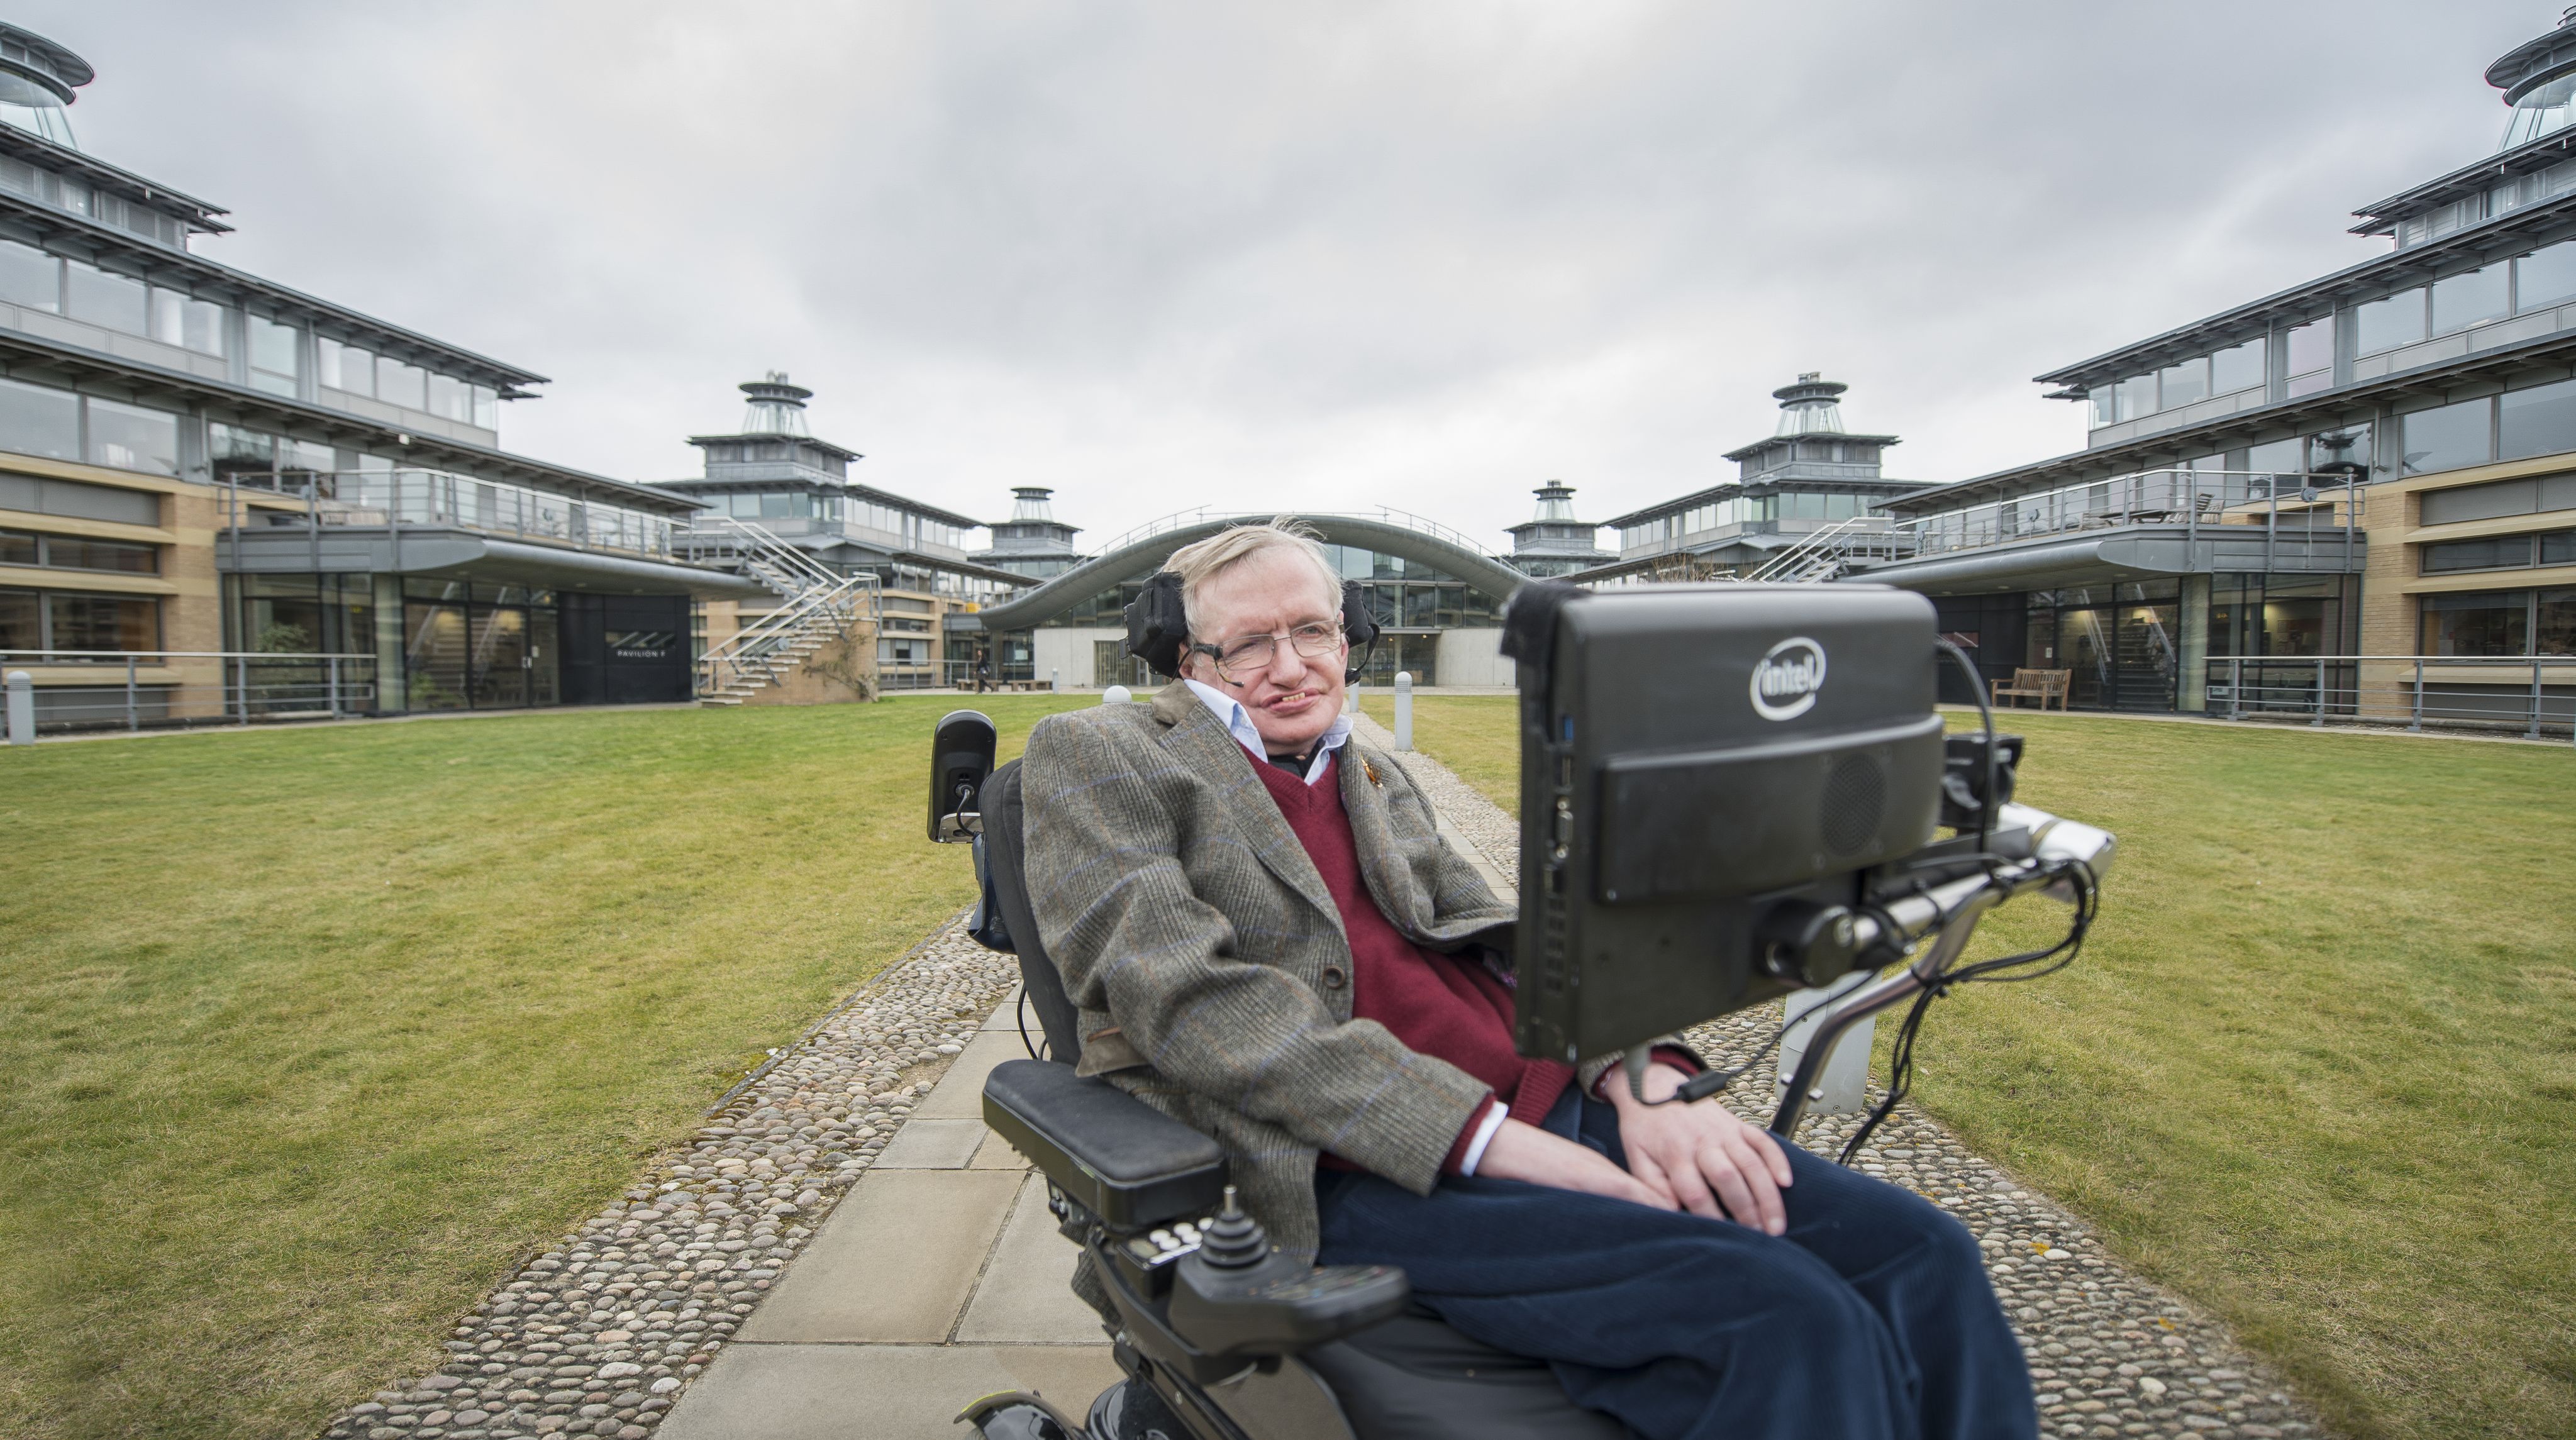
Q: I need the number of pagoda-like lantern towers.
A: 6